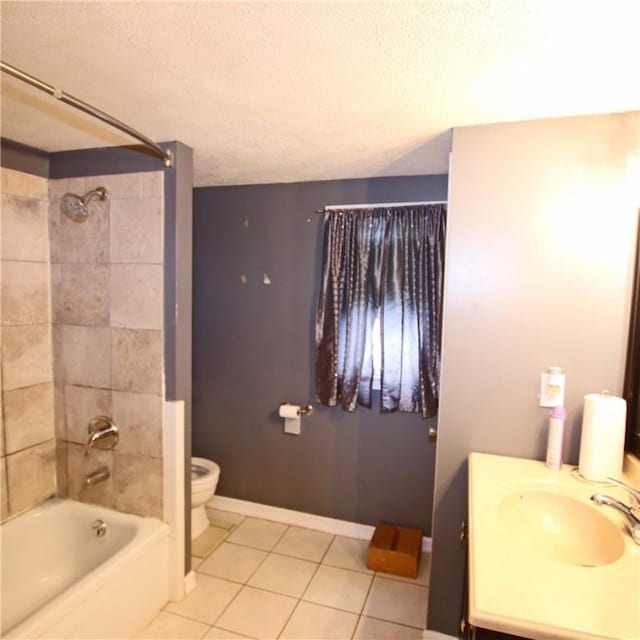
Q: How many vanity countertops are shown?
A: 1